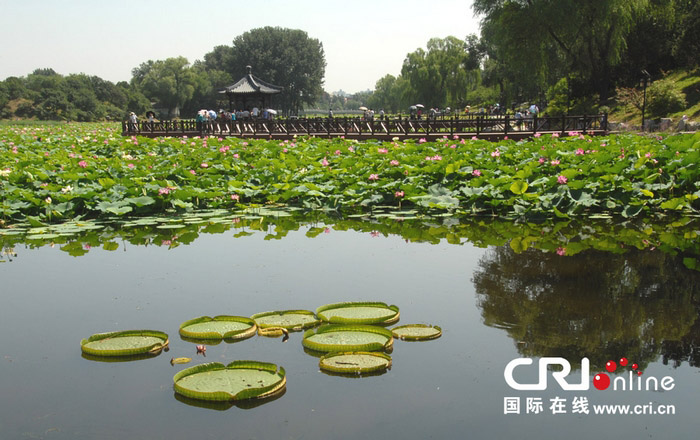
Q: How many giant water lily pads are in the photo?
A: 8